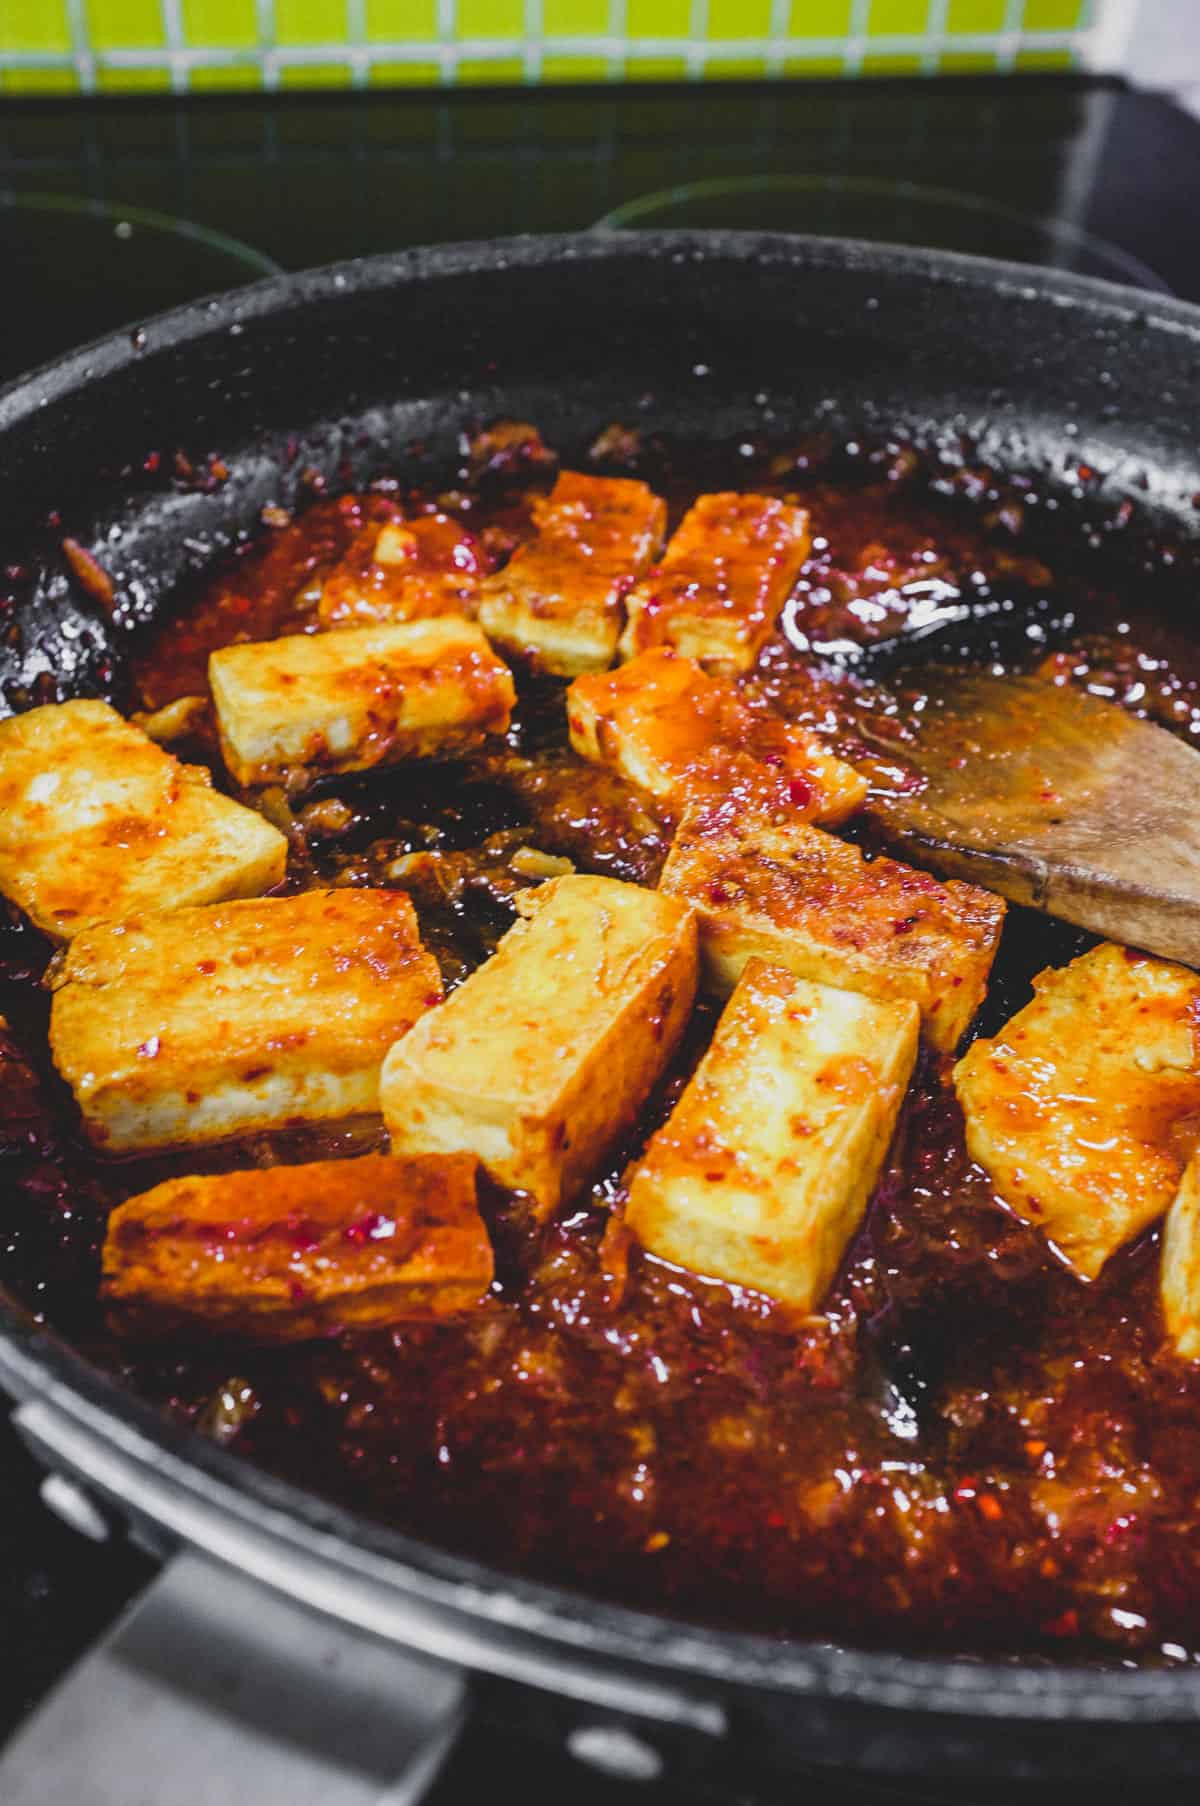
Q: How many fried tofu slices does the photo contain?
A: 13